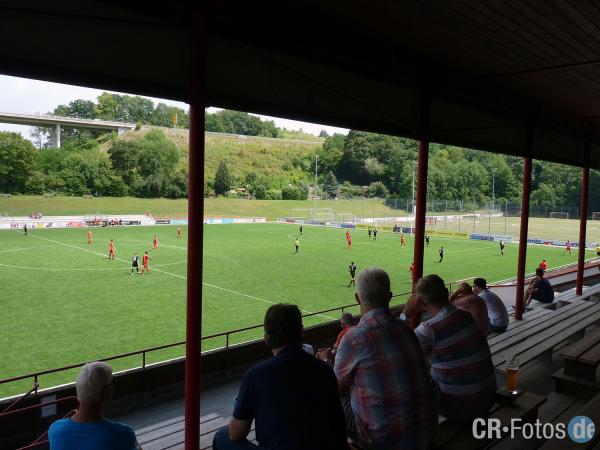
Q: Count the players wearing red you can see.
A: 10